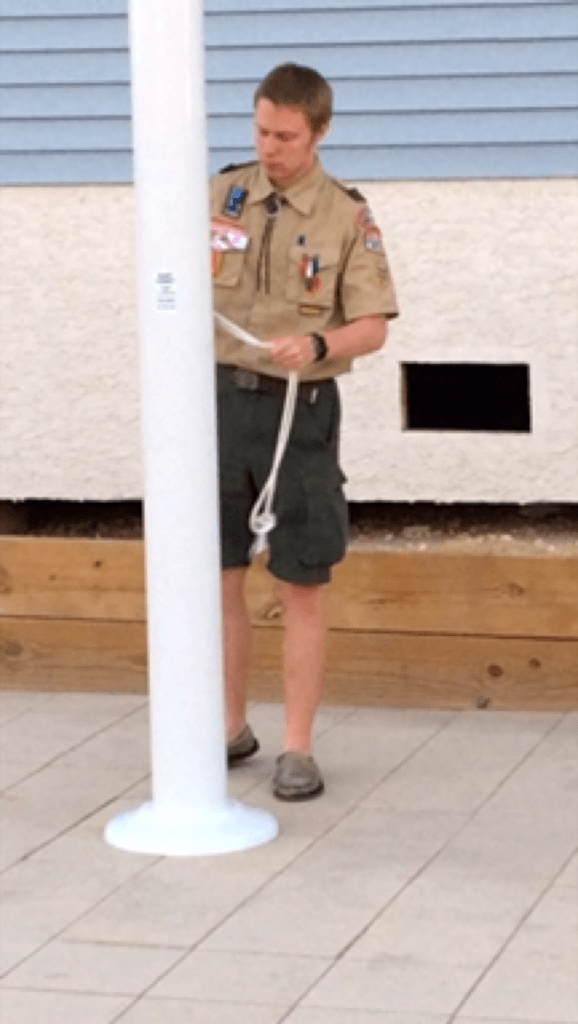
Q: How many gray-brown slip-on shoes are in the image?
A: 2